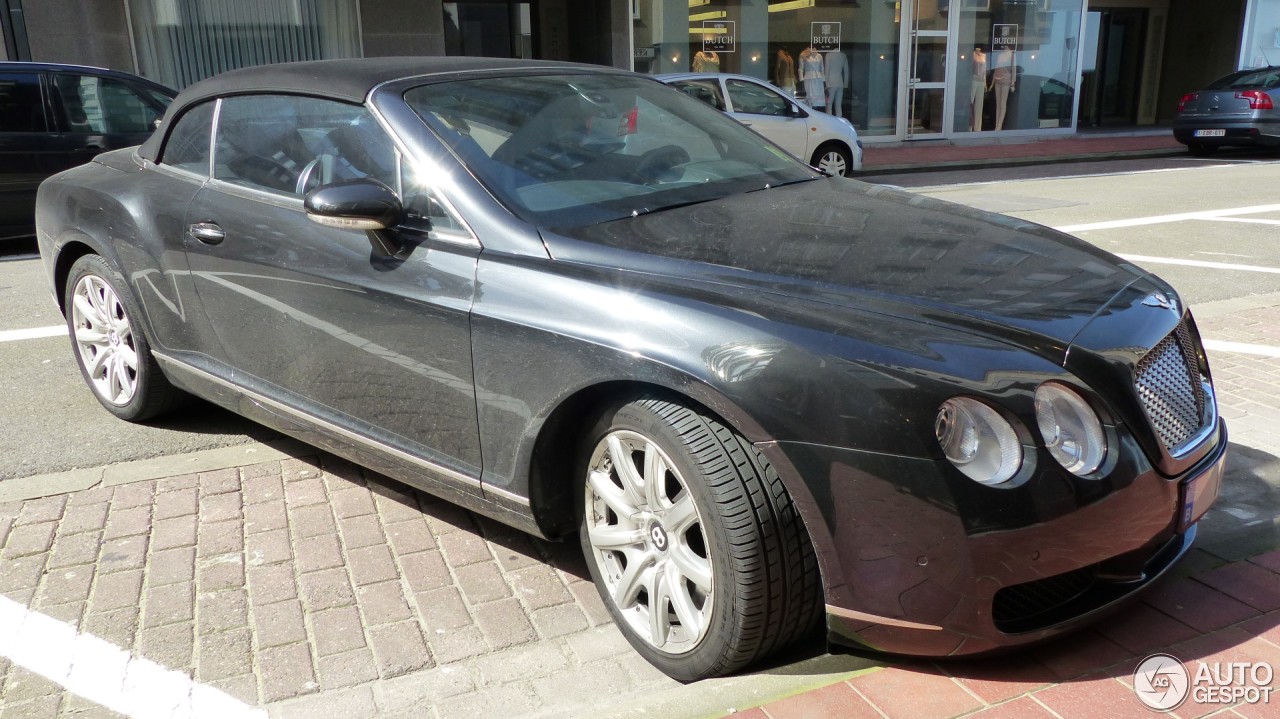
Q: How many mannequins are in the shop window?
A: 6